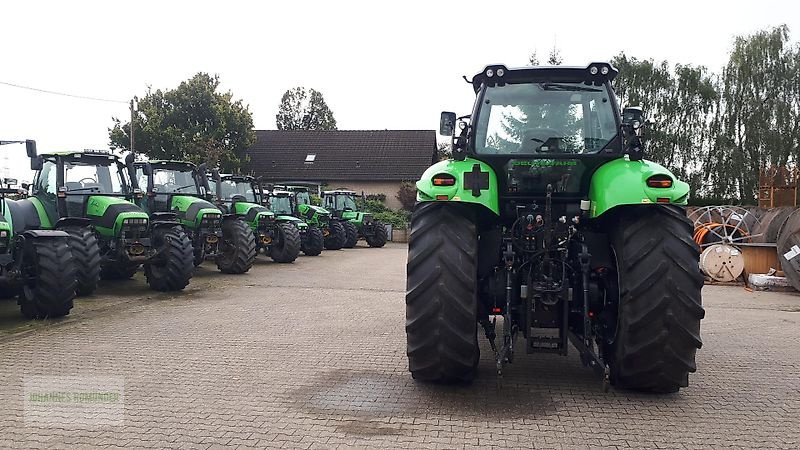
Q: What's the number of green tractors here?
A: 8